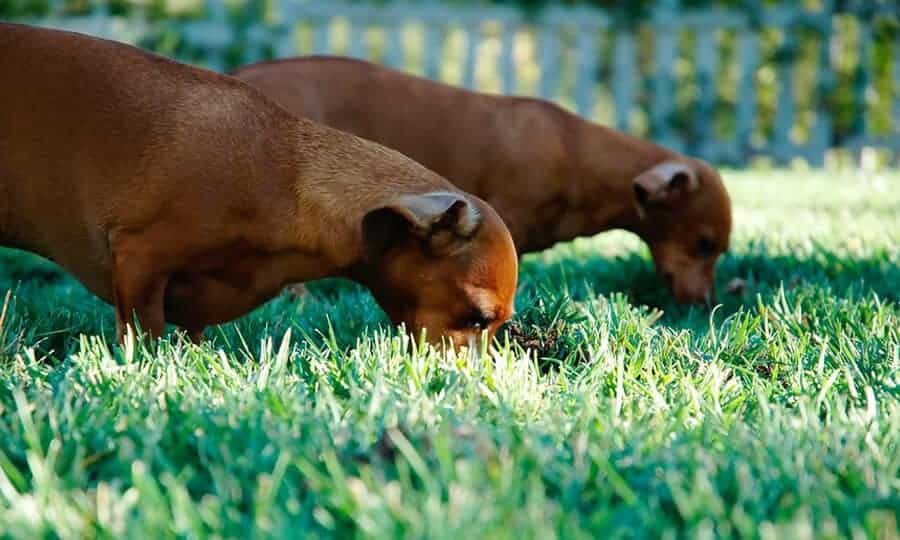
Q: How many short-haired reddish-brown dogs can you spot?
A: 2